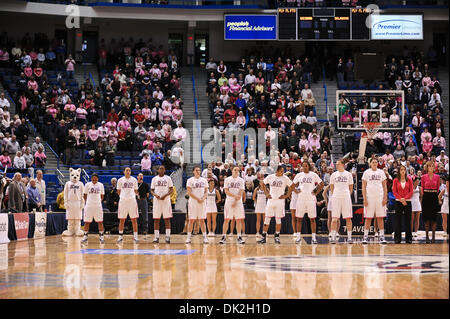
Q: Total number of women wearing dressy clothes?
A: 2